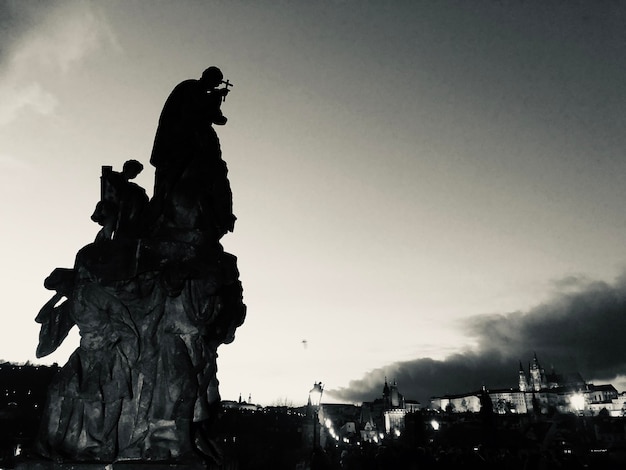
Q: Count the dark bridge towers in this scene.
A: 2